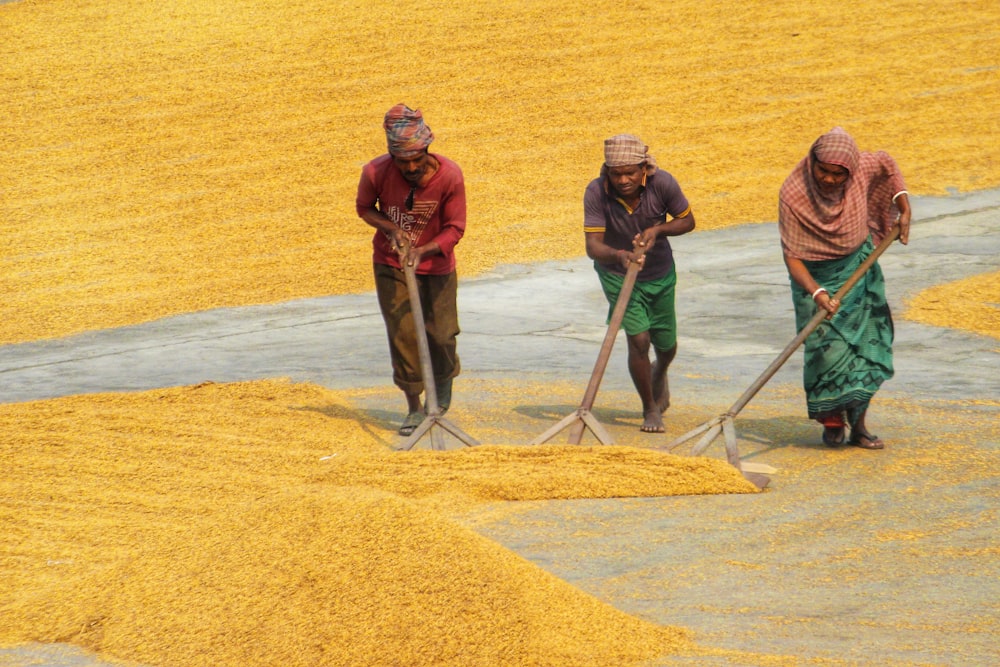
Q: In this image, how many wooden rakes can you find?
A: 3